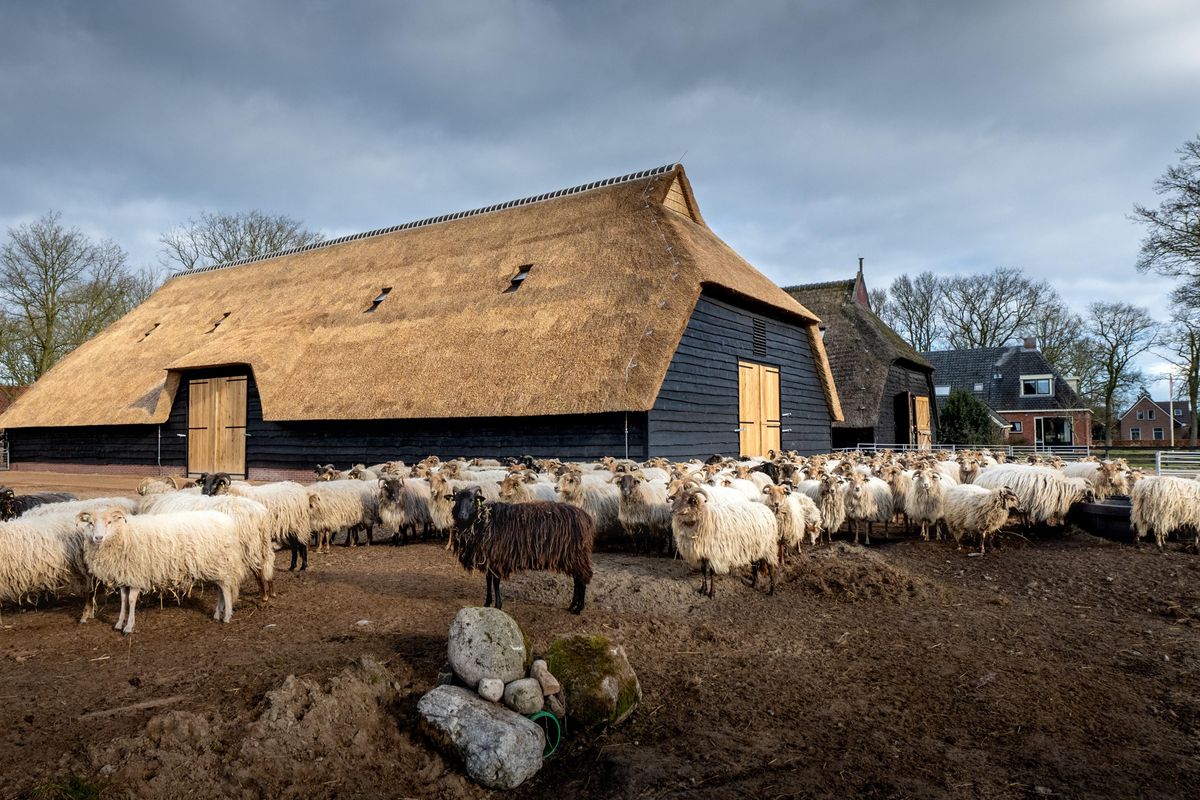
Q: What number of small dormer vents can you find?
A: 4